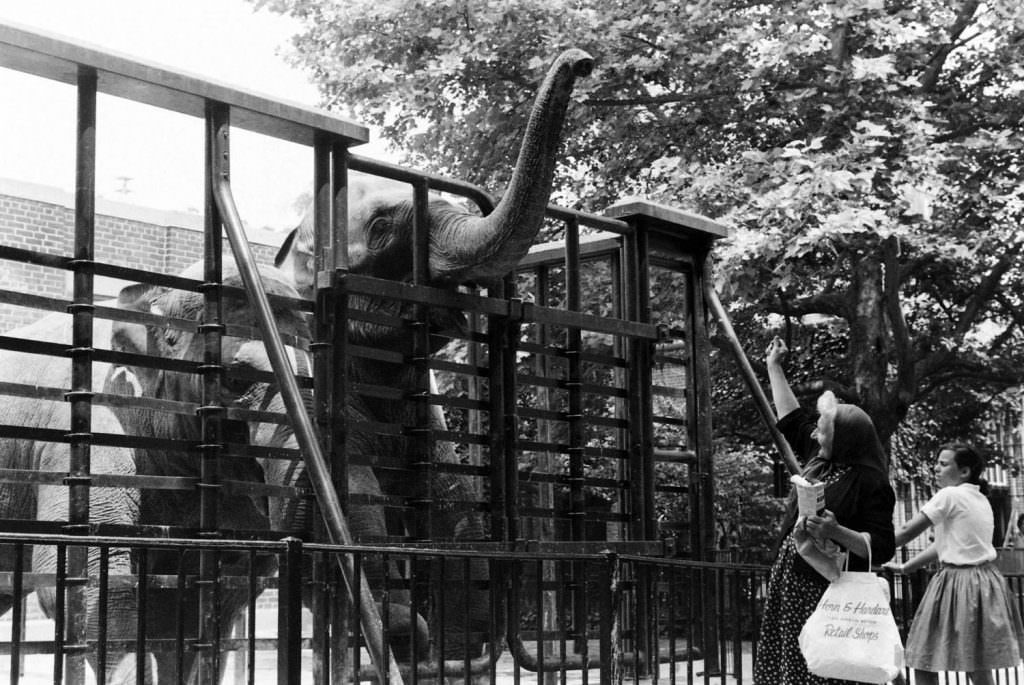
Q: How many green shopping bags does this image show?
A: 0